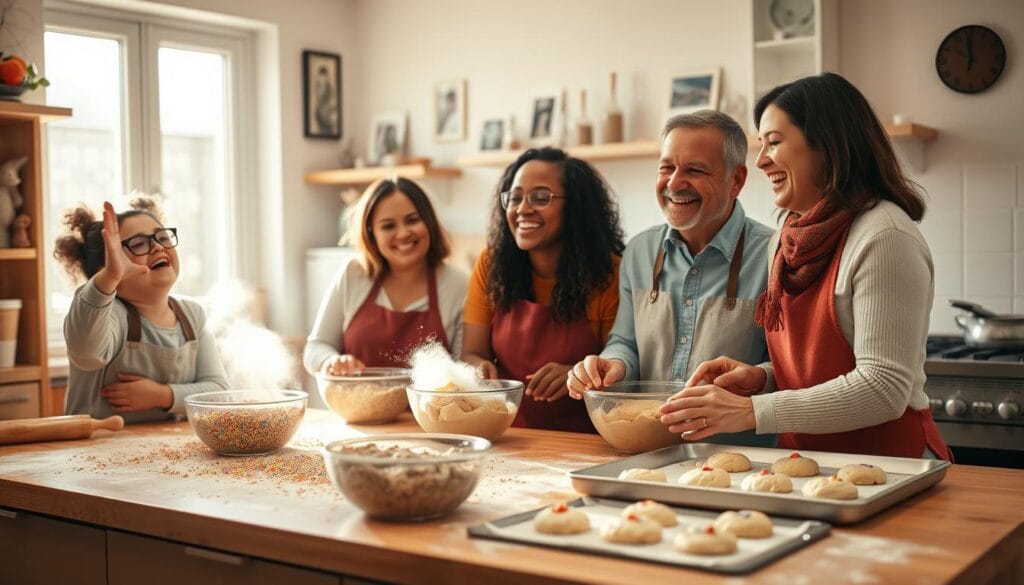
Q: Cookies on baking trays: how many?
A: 12